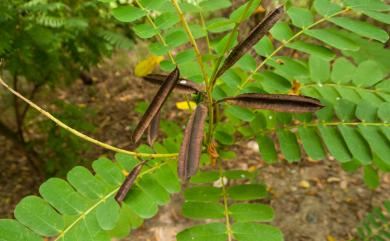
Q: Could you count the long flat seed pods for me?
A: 7